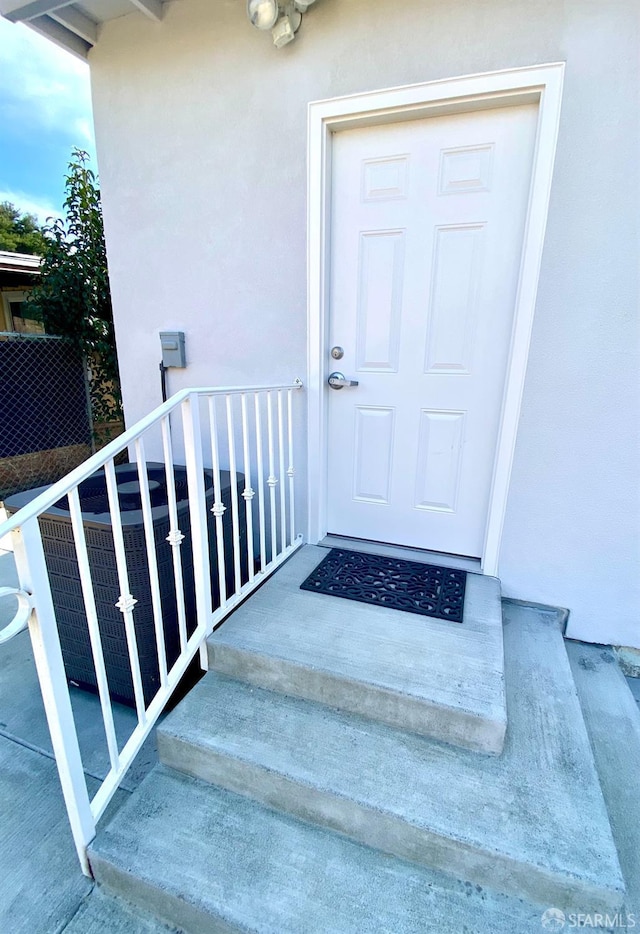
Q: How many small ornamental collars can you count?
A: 6